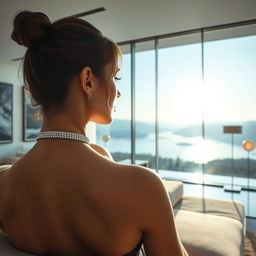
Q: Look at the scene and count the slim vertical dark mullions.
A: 3